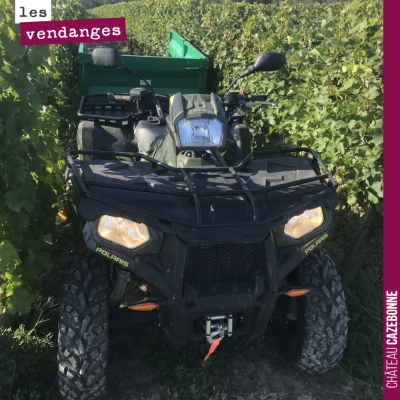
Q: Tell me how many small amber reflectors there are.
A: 2